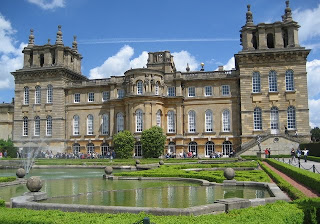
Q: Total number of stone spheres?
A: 6